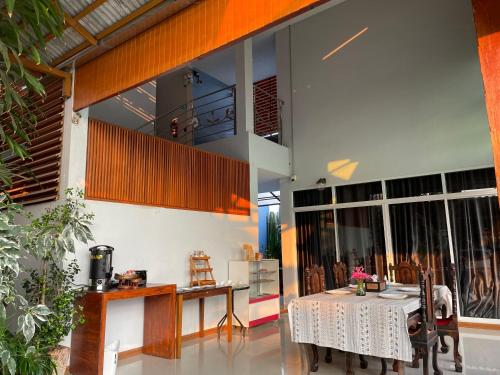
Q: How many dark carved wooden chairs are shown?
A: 5